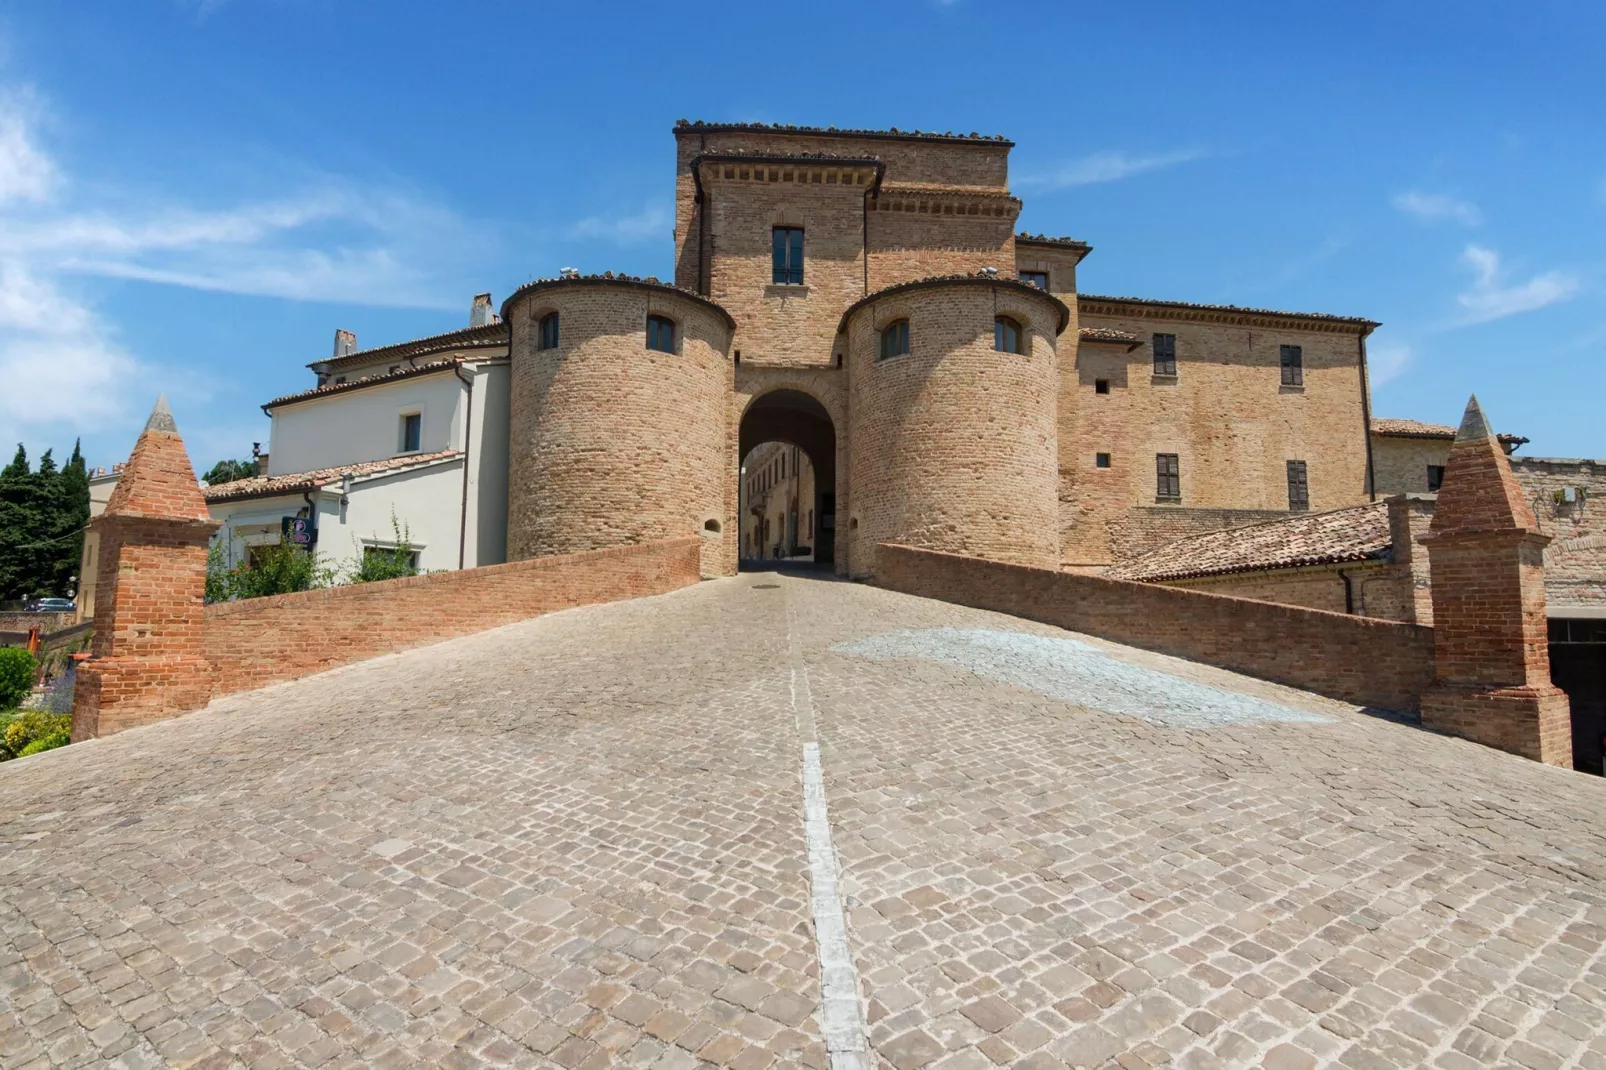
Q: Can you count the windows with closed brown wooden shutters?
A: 4